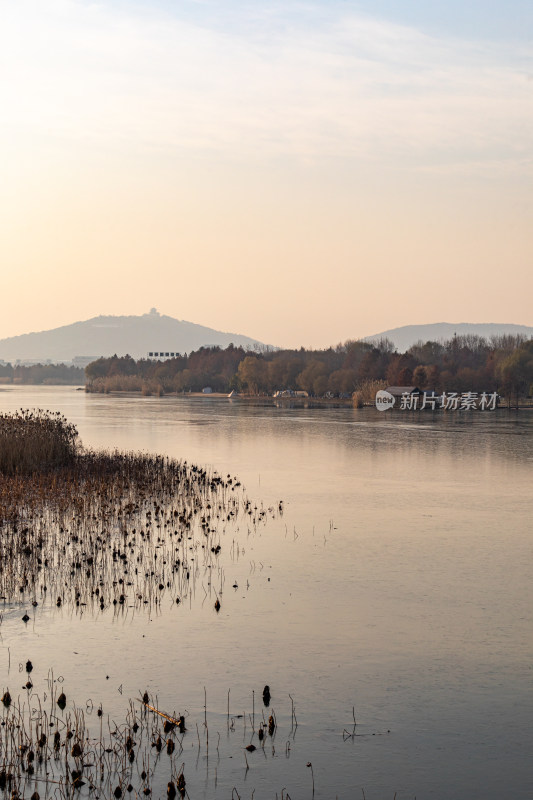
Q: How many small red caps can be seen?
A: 0